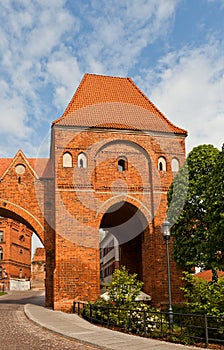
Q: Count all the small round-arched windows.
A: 5